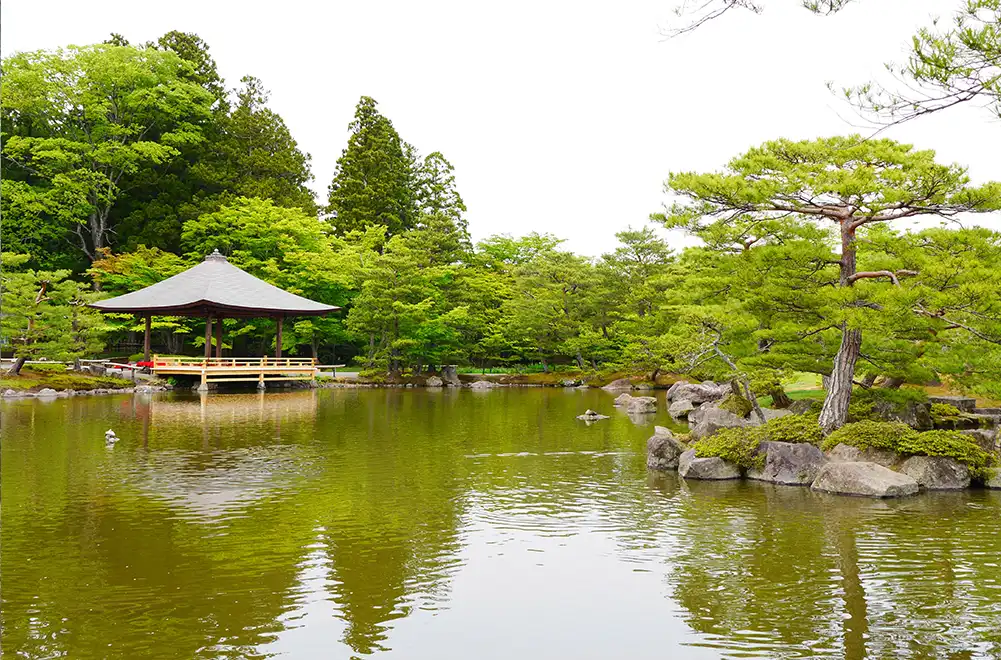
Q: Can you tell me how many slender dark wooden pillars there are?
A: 4